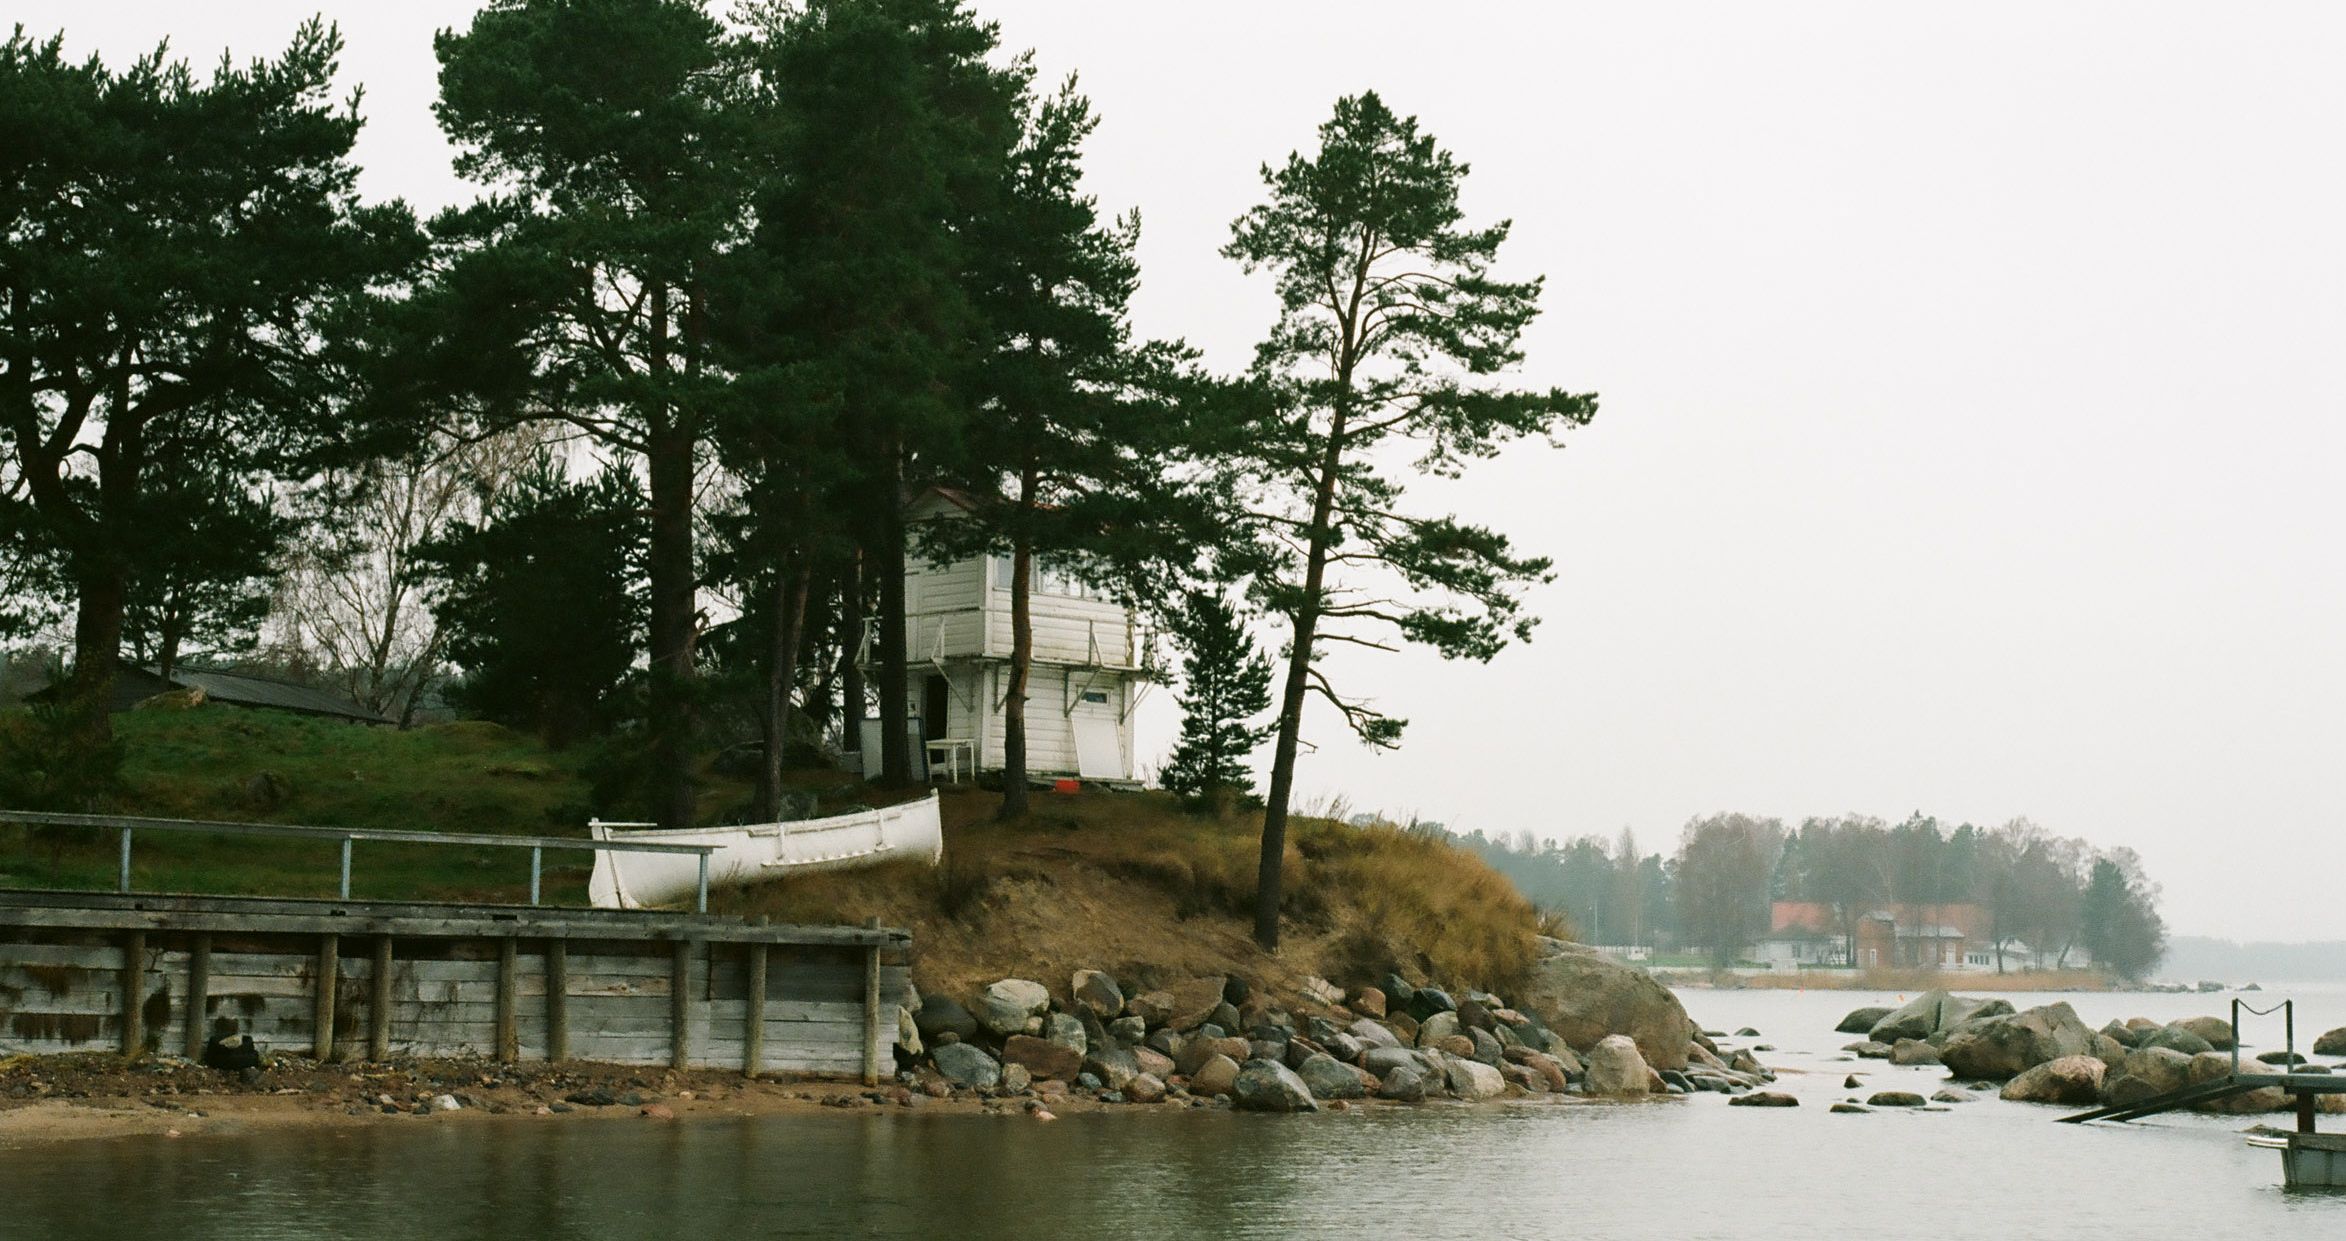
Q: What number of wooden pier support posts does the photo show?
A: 9